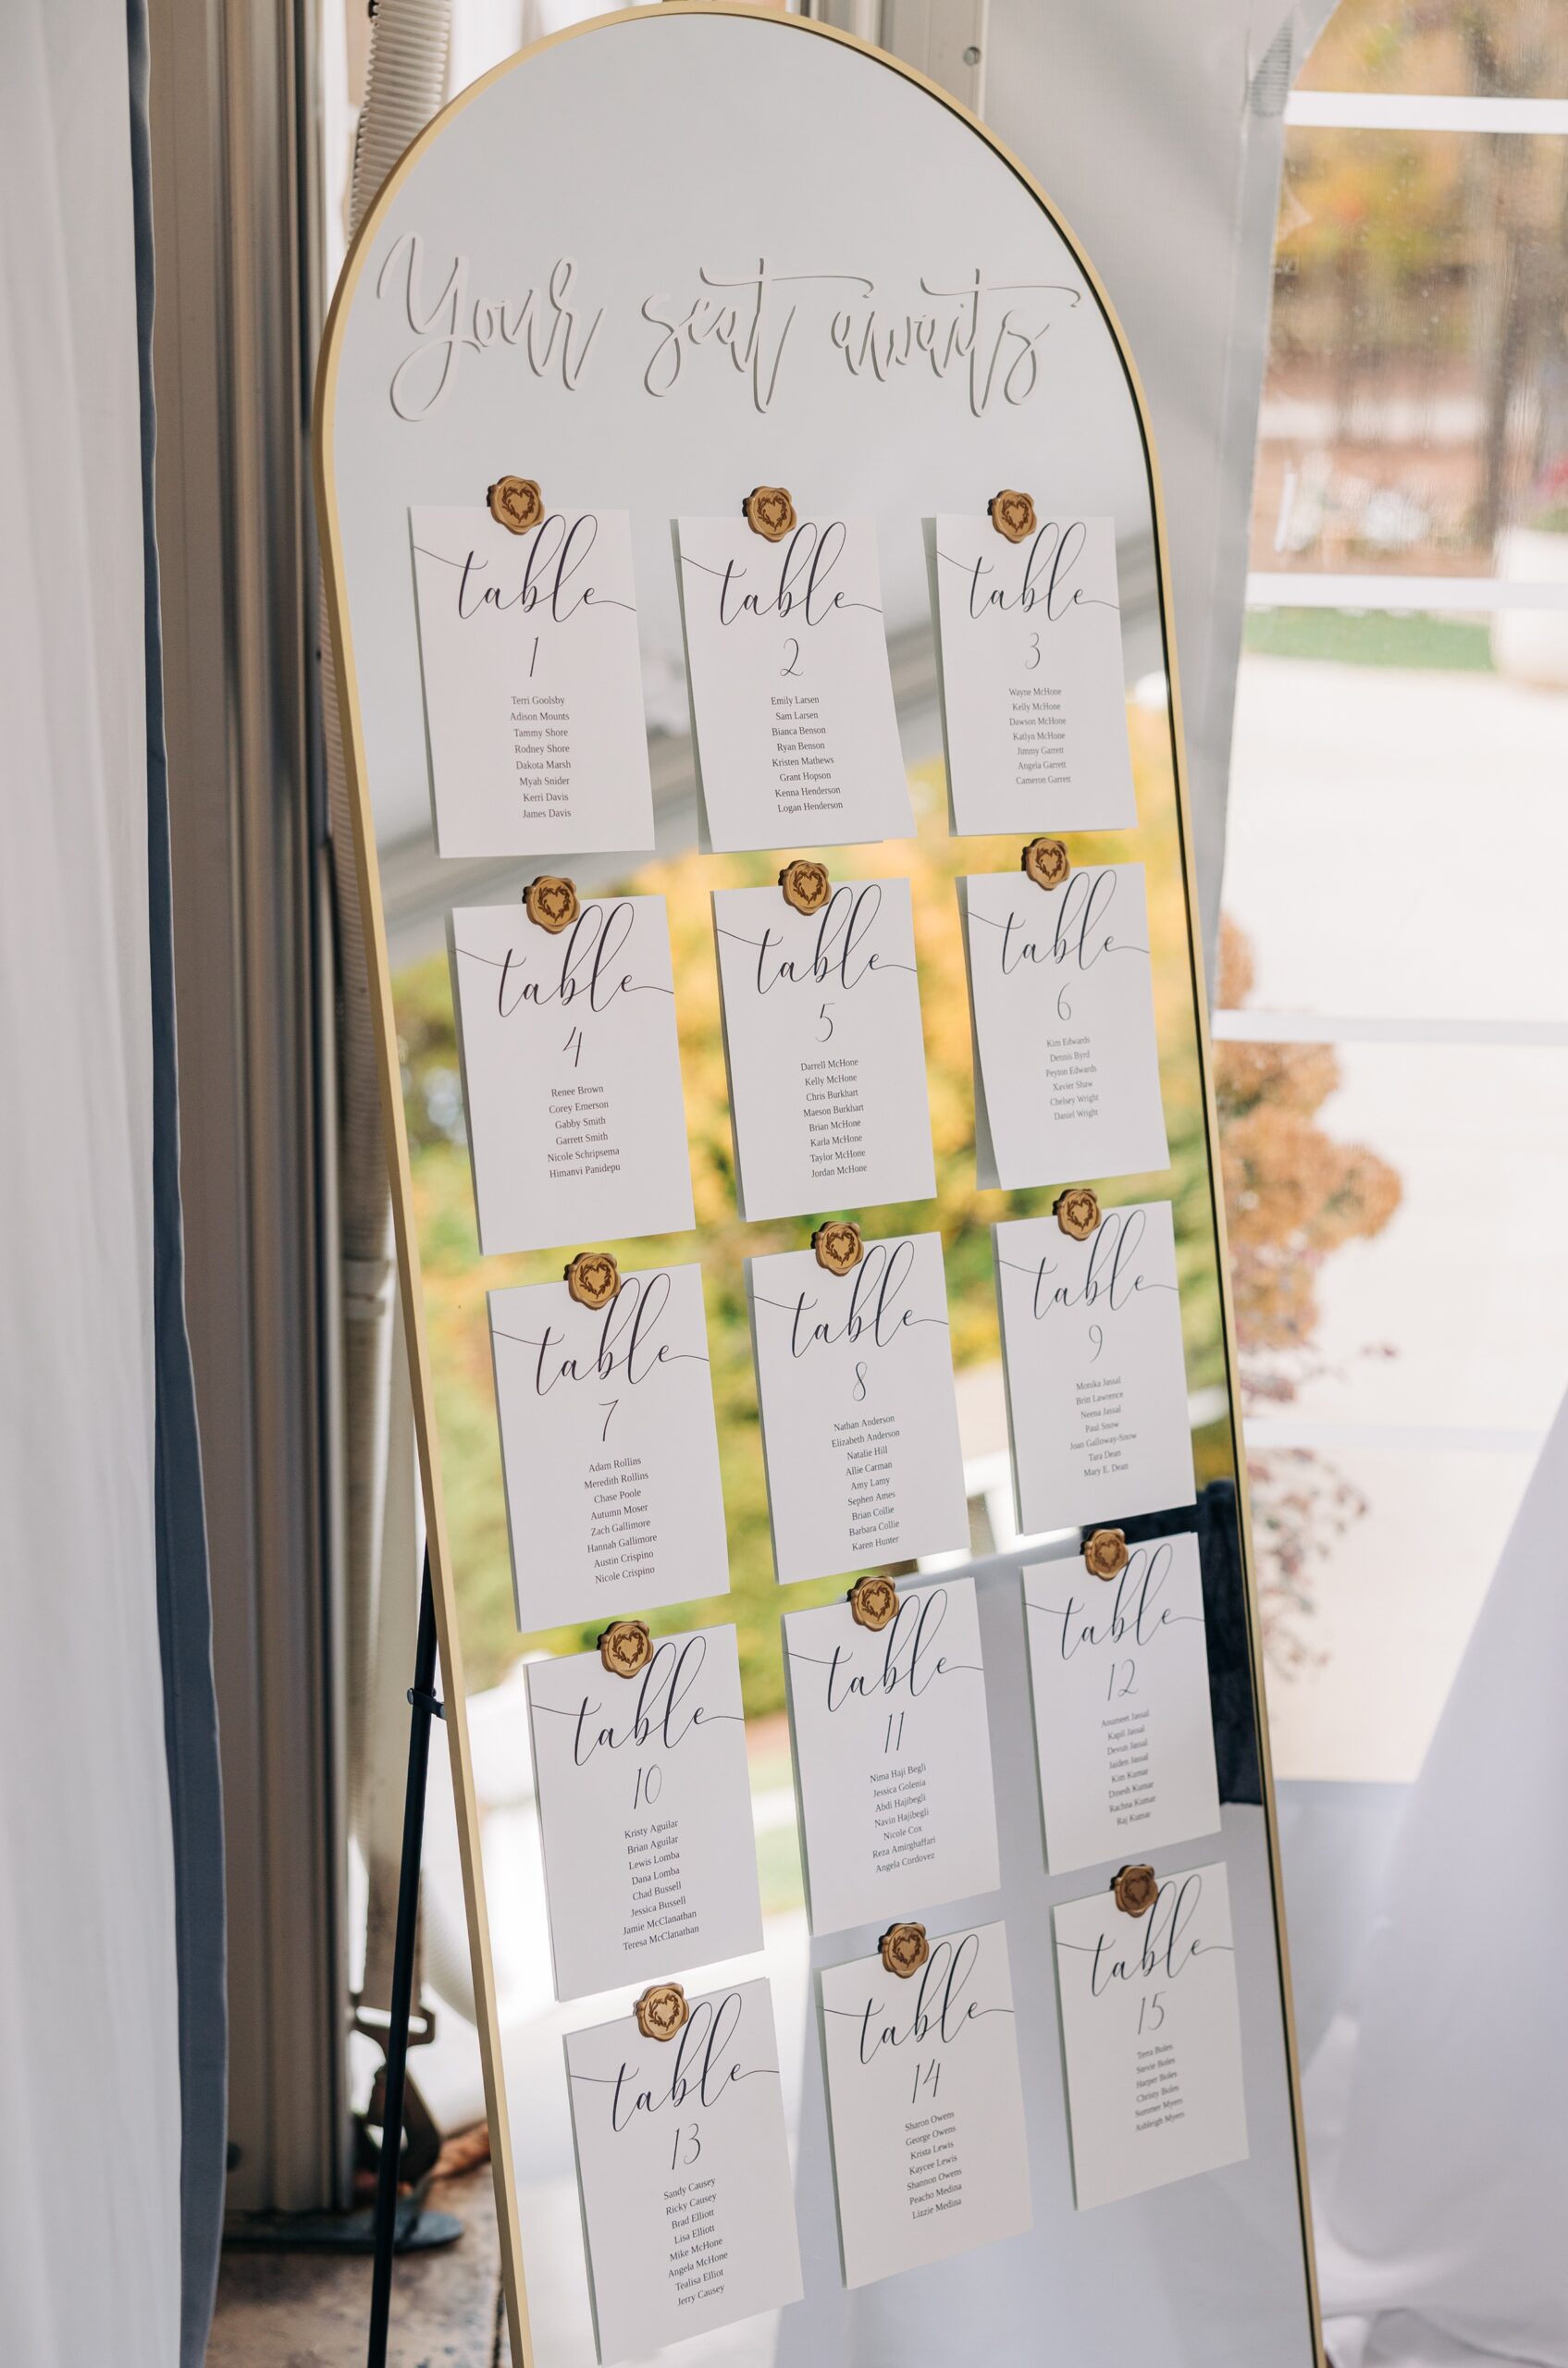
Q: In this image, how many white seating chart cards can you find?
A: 15